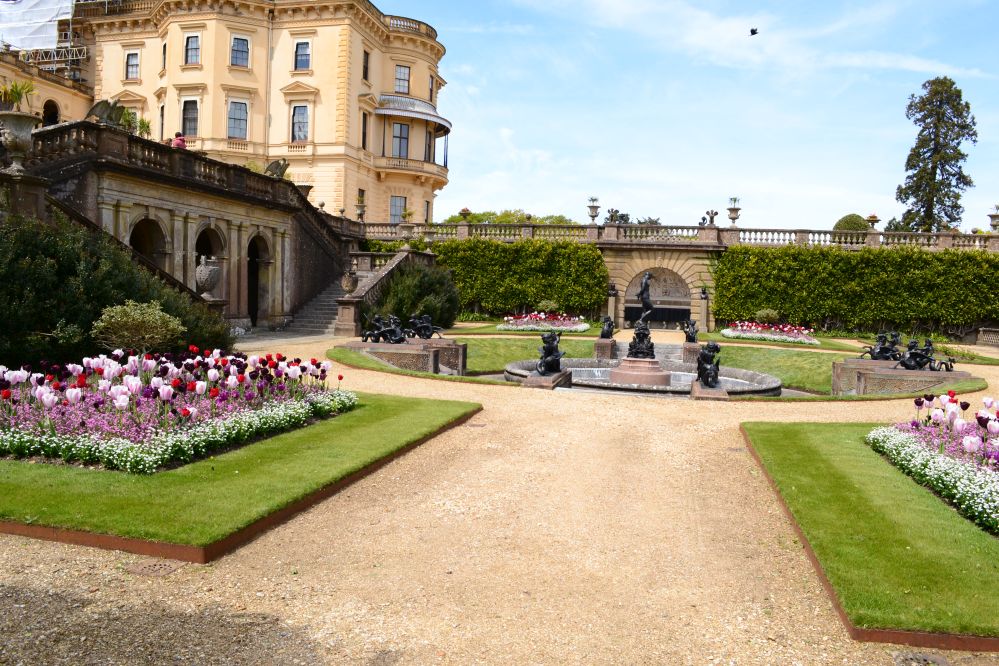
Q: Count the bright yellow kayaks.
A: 0